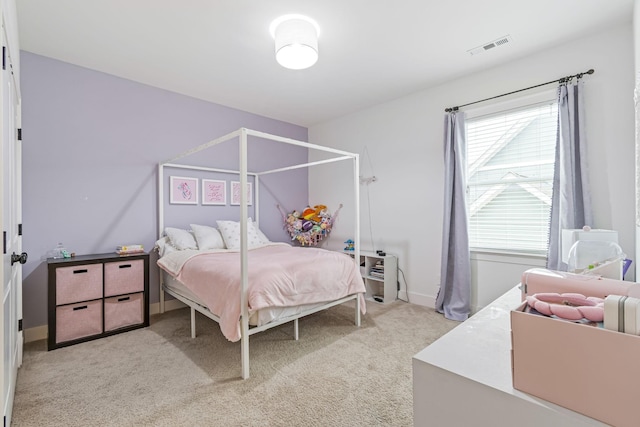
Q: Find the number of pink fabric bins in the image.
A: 4